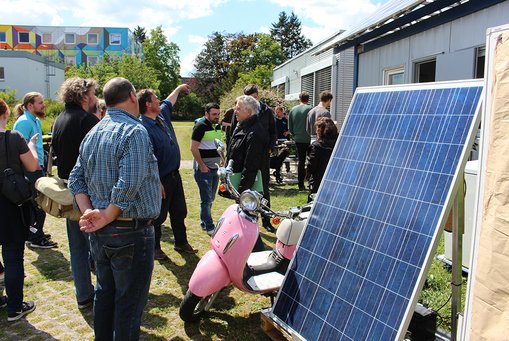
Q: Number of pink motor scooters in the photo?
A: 1